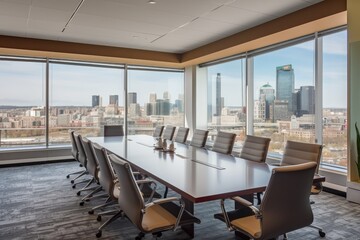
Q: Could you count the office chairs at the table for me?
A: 14